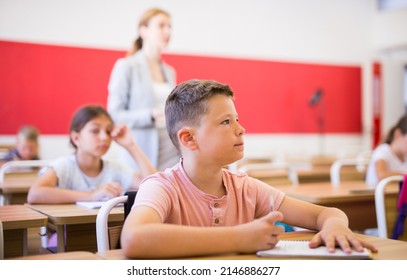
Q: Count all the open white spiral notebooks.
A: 1